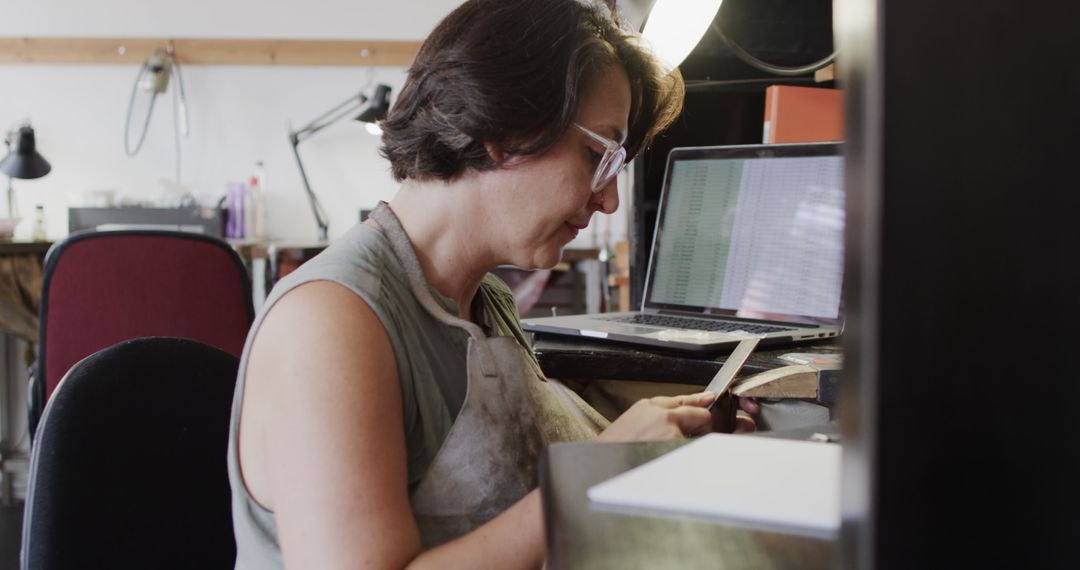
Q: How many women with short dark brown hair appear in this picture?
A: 1